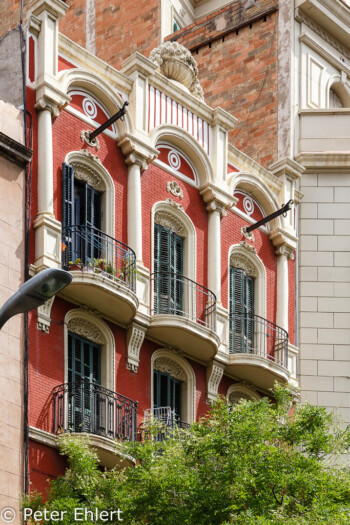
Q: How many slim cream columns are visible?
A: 4